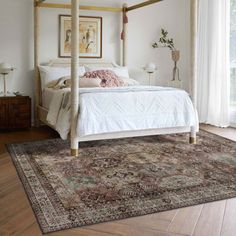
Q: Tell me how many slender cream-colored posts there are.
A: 4